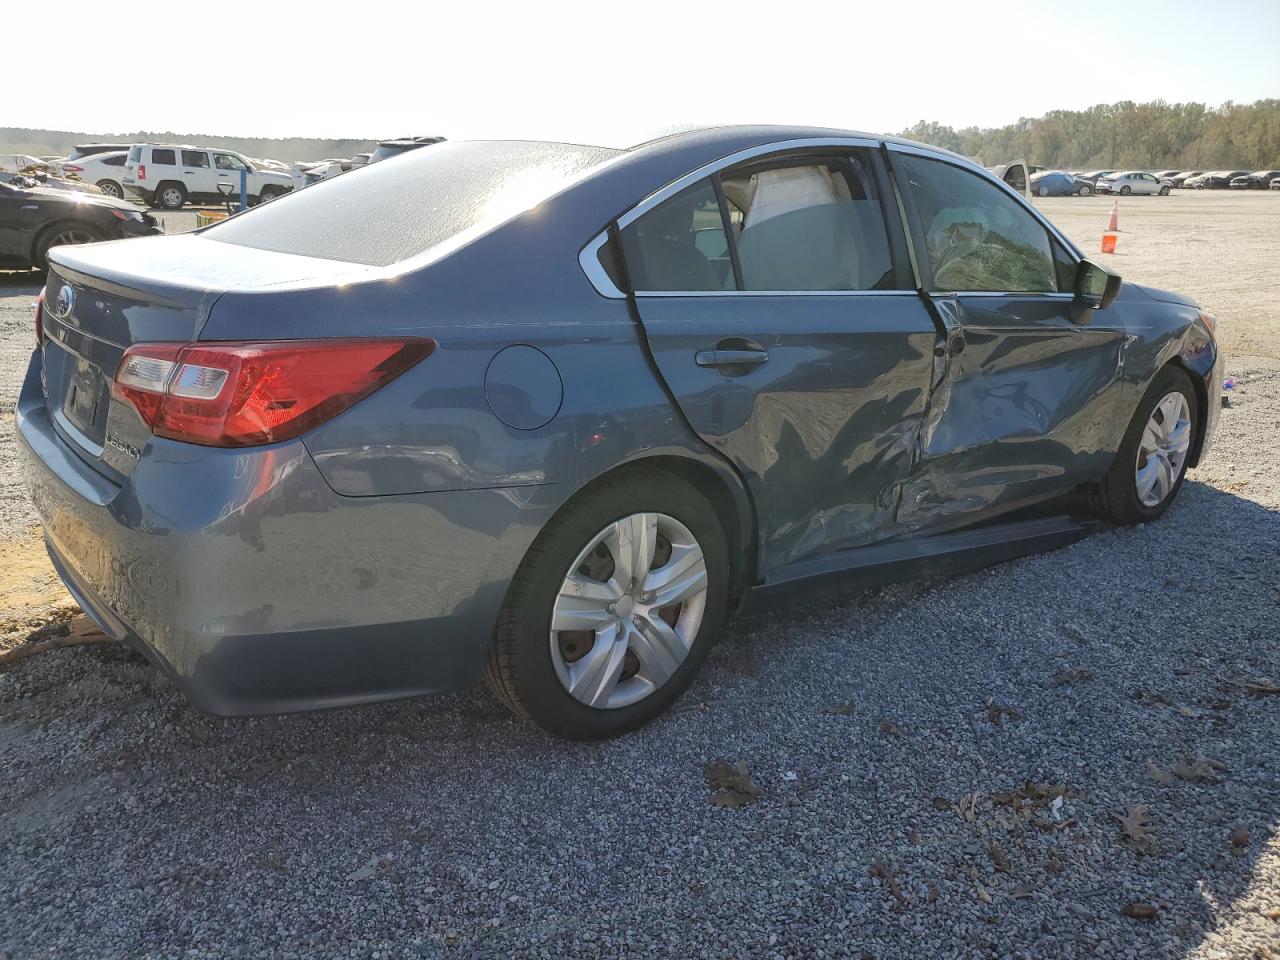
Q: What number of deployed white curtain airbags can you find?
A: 1